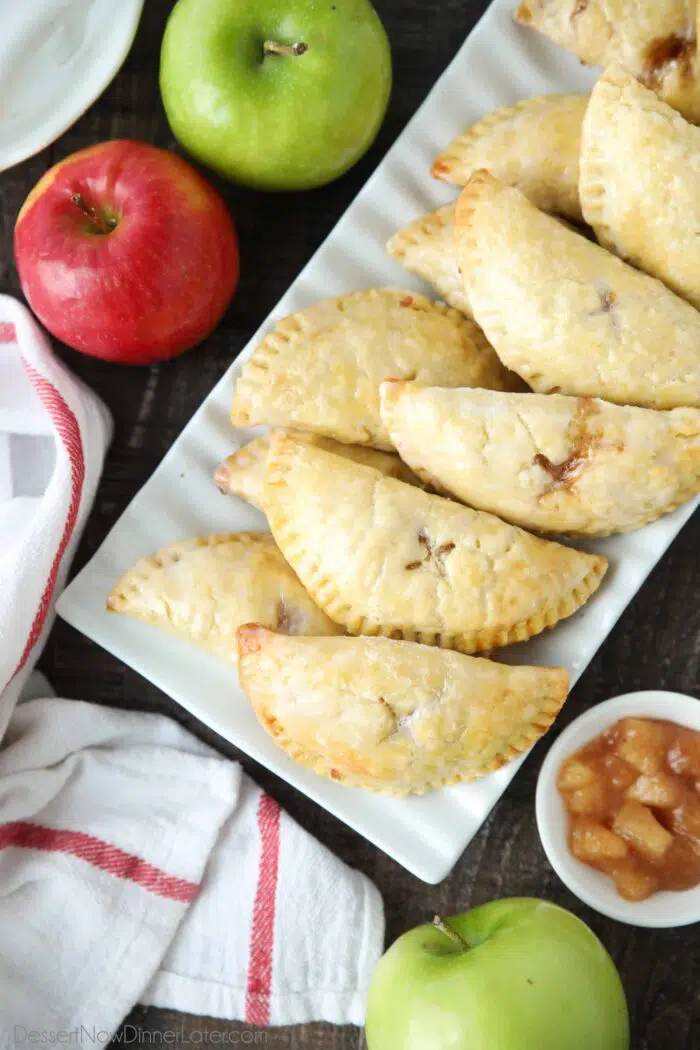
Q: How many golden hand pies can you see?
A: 11